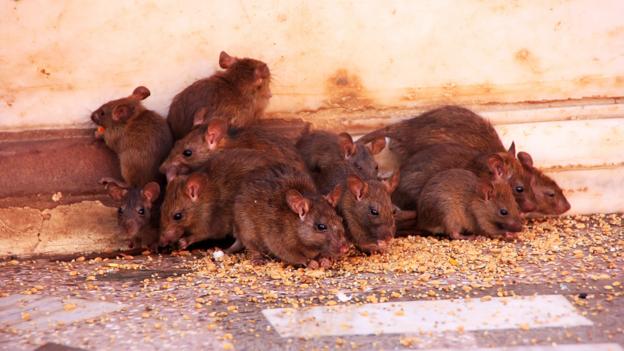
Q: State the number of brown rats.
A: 11